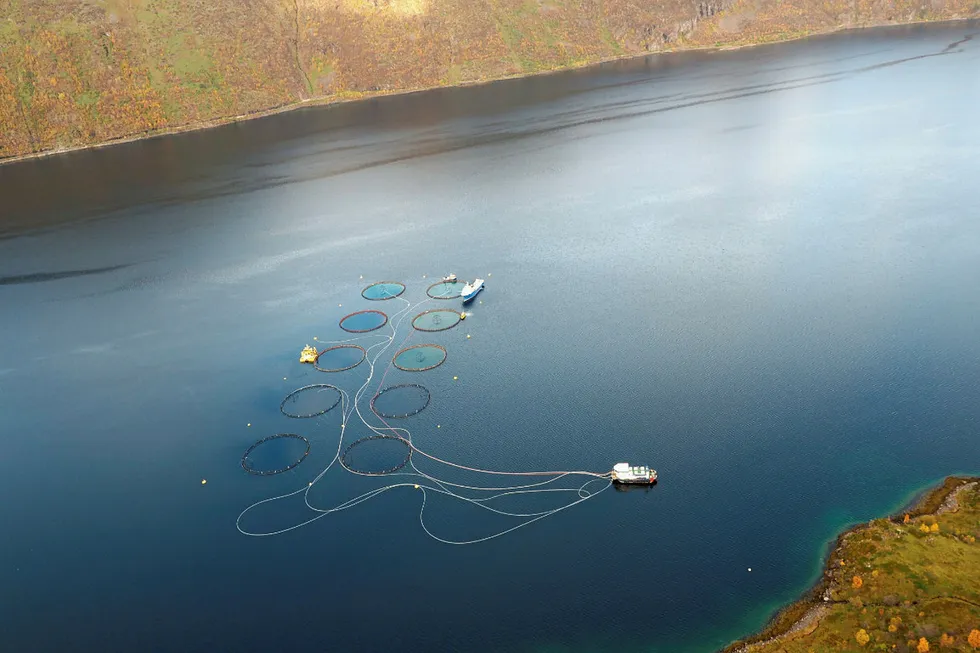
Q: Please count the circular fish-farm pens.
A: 10